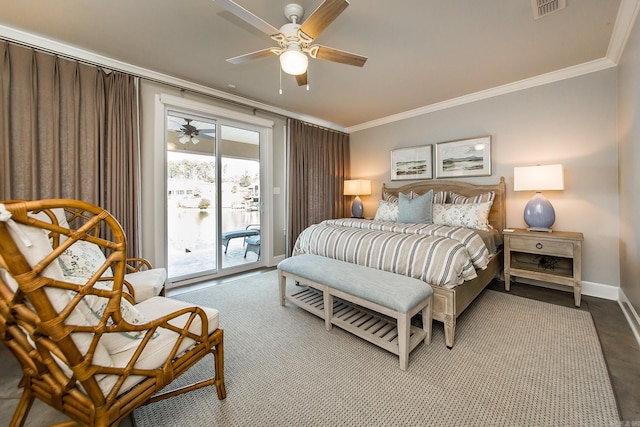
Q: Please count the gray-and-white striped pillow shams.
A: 3